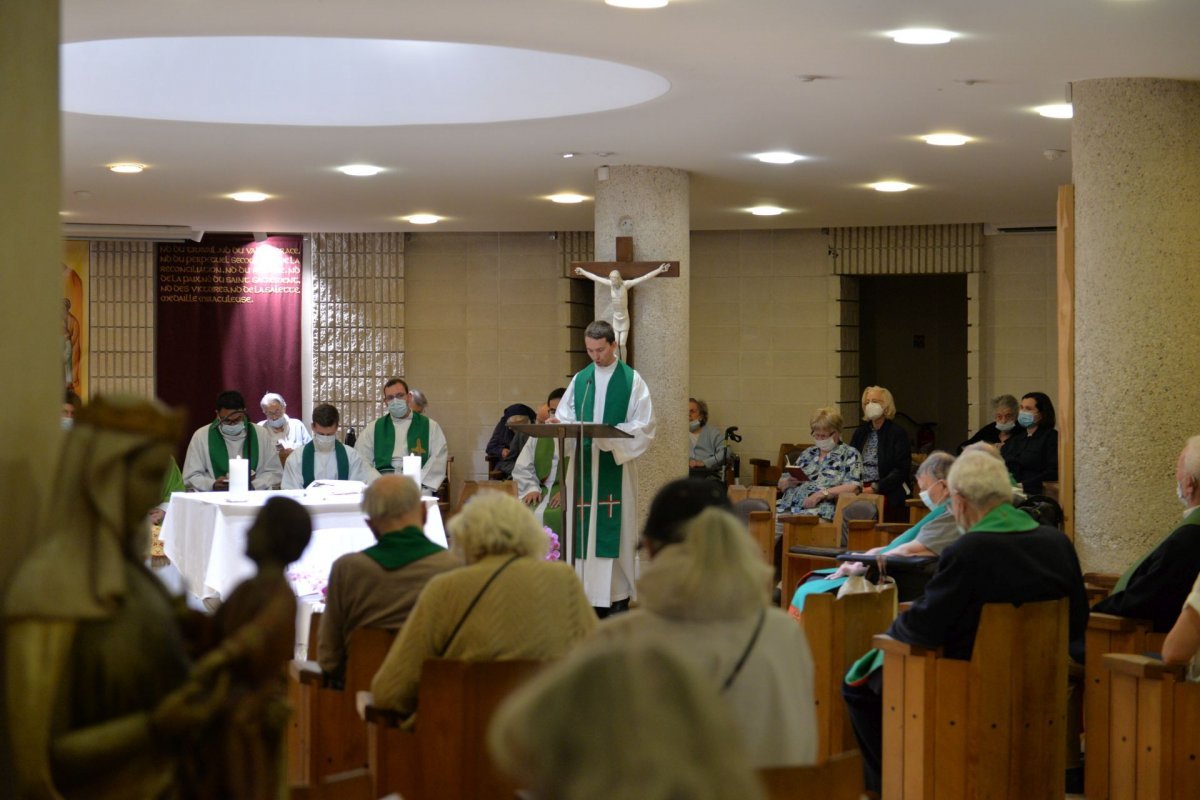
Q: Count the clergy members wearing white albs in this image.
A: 5